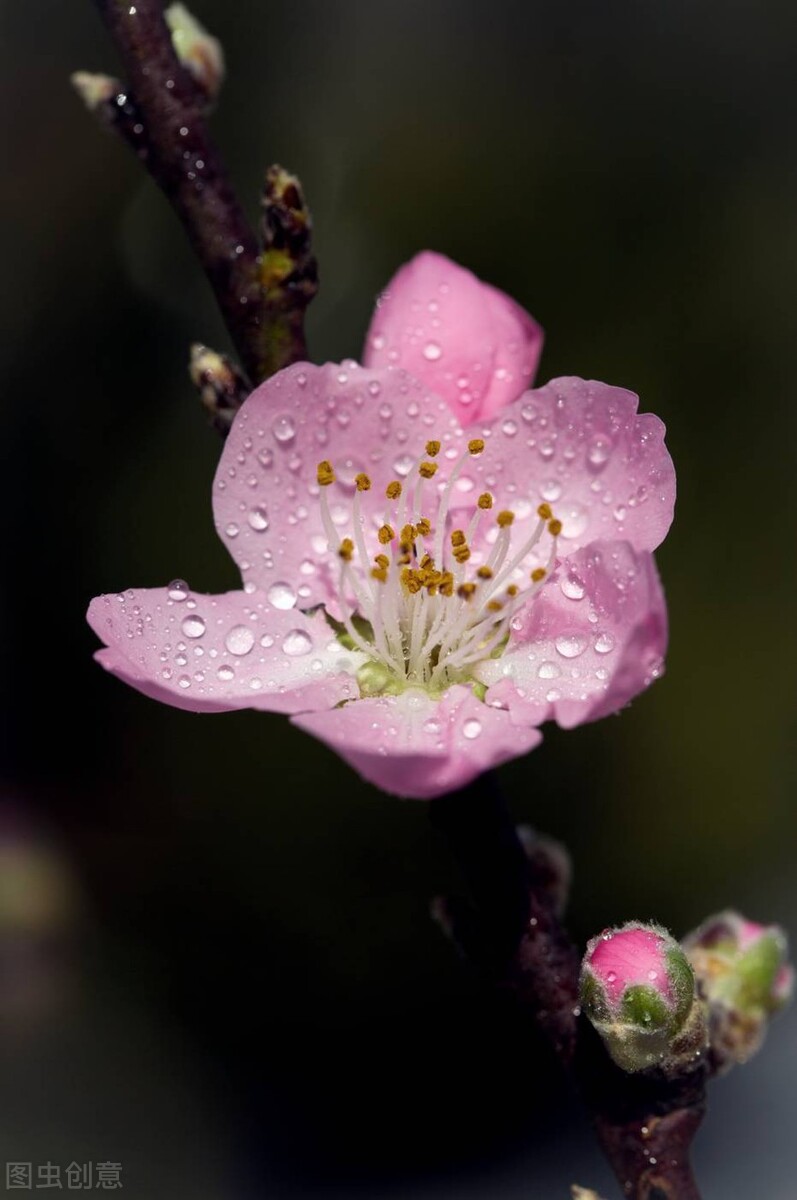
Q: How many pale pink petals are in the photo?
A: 5